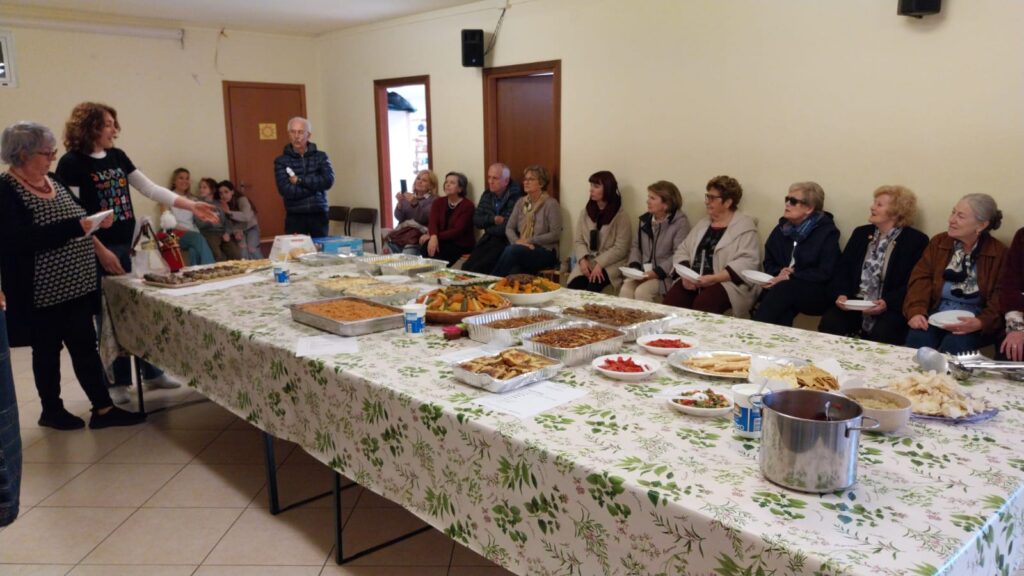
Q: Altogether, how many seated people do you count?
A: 14